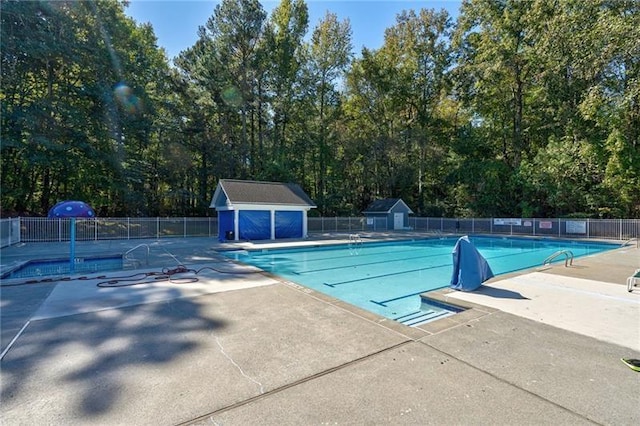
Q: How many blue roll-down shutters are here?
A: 3